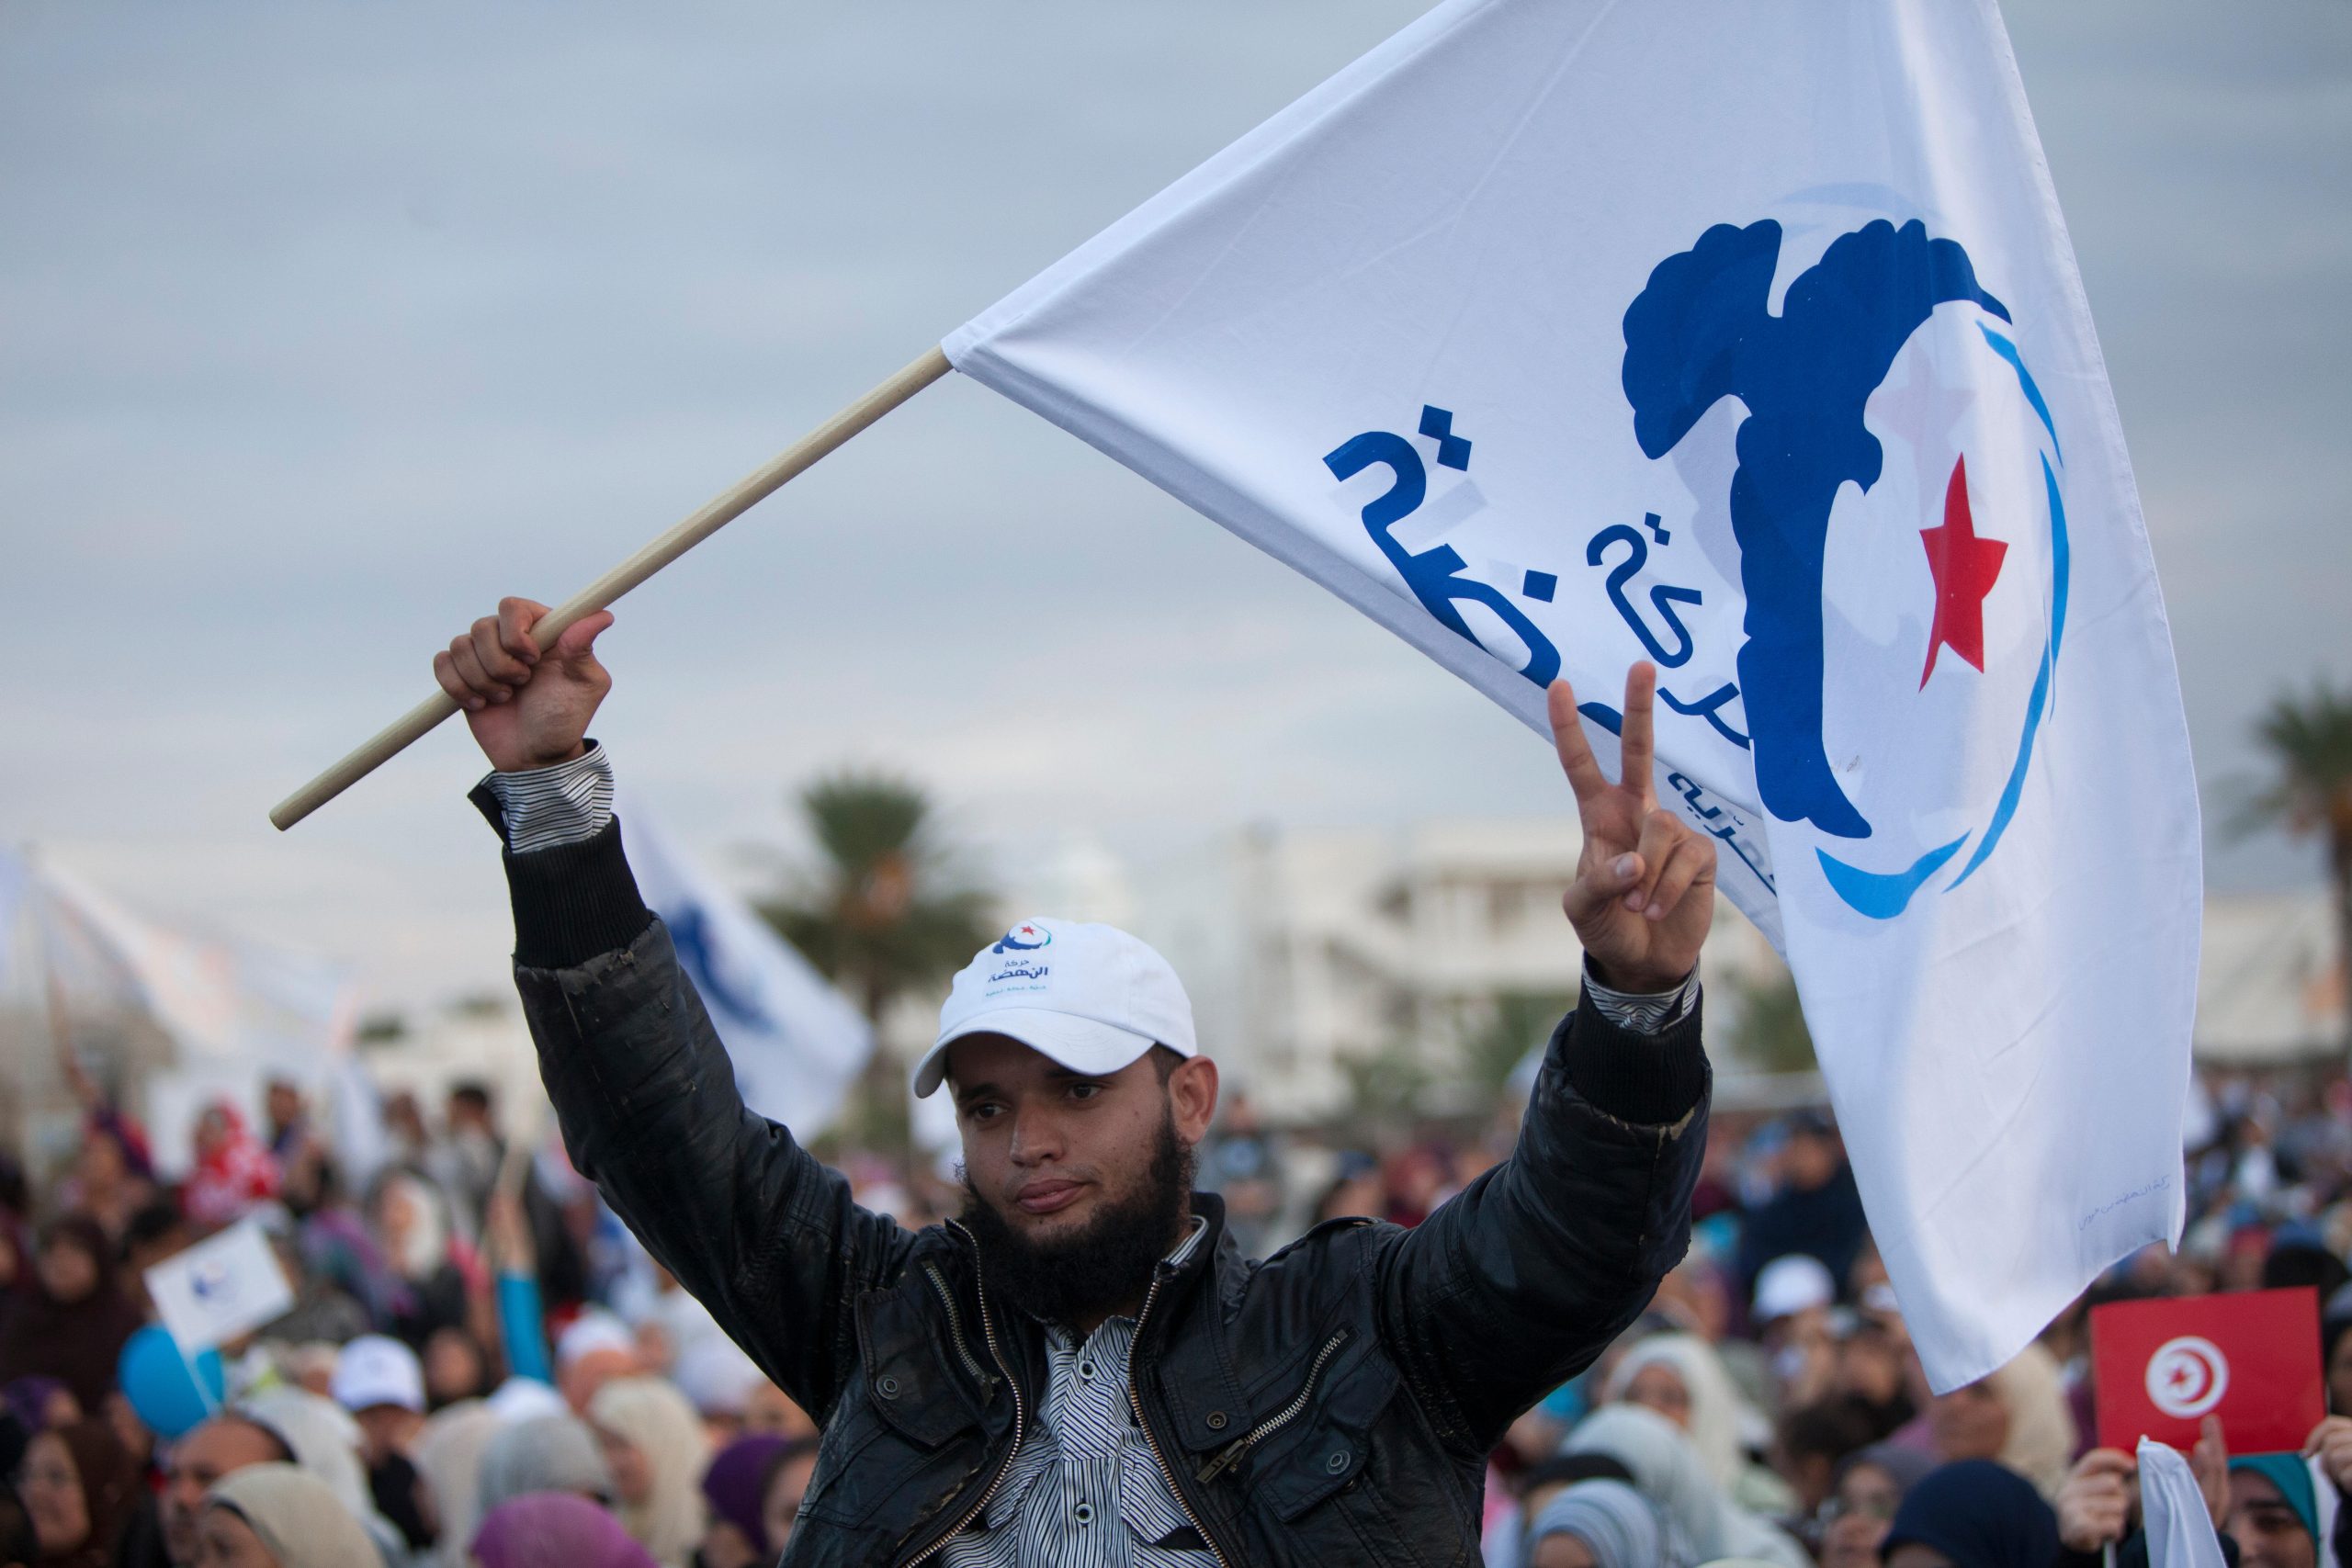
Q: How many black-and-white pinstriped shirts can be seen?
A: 1